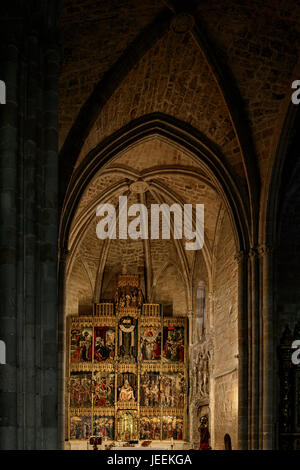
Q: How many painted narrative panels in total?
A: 12